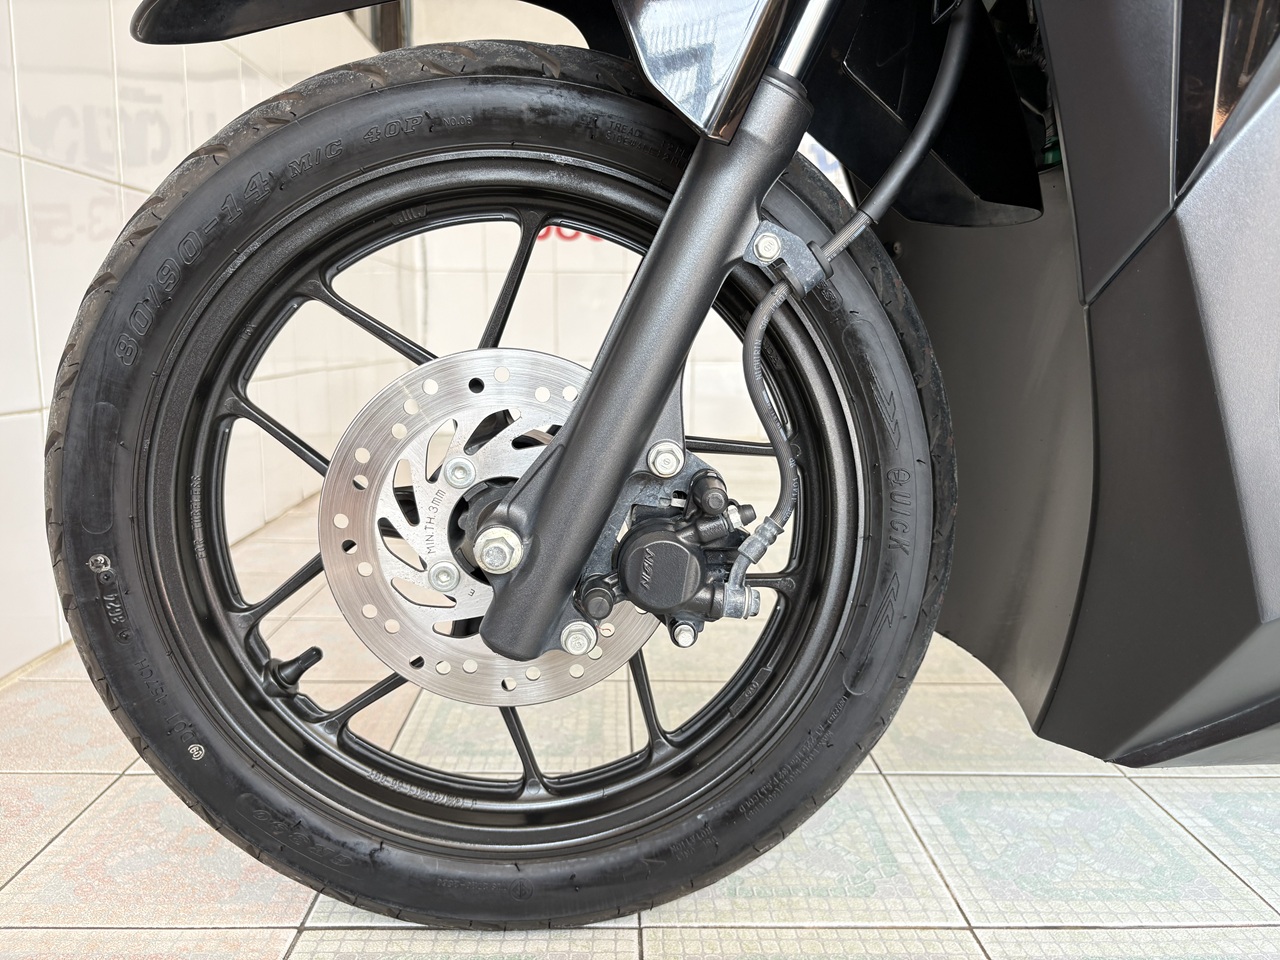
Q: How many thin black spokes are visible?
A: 9